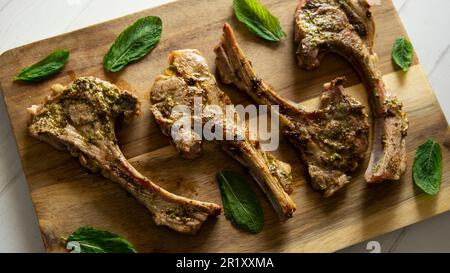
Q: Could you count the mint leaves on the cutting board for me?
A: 7